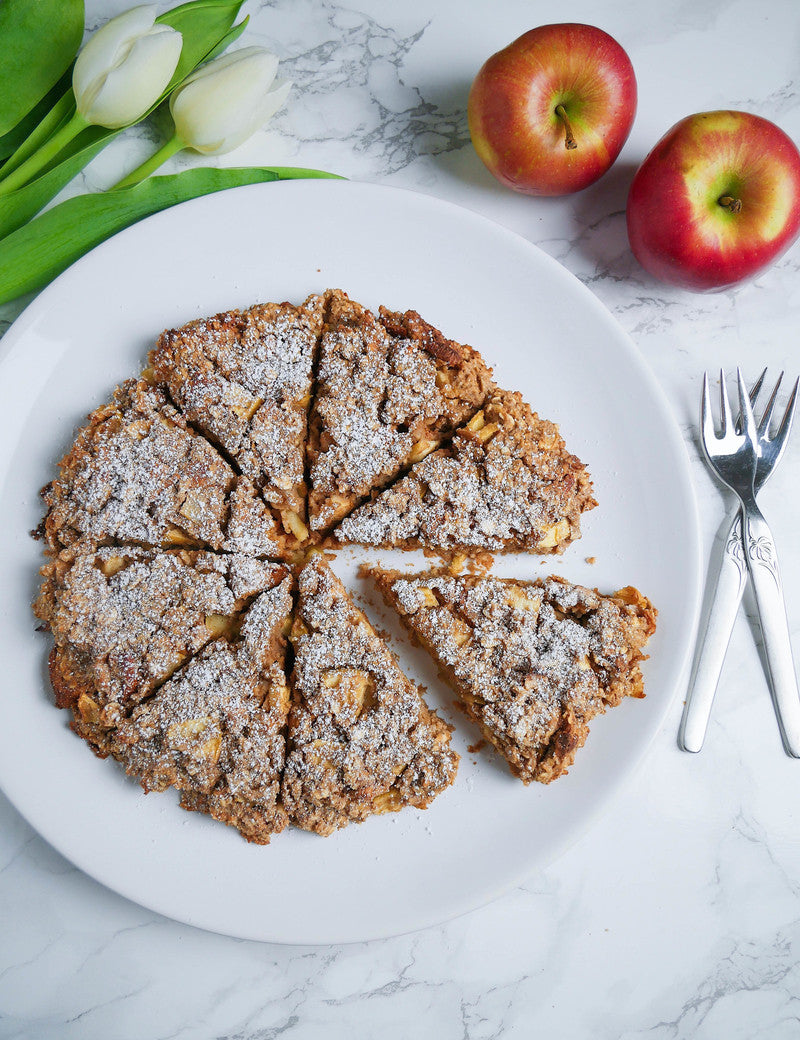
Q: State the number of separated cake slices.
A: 1